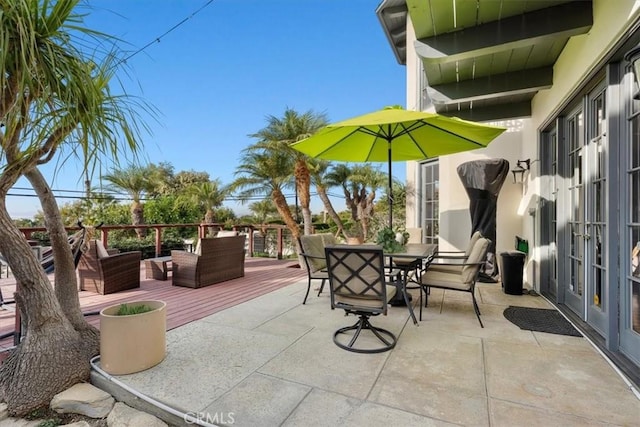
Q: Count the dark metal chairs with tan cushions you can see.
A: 6